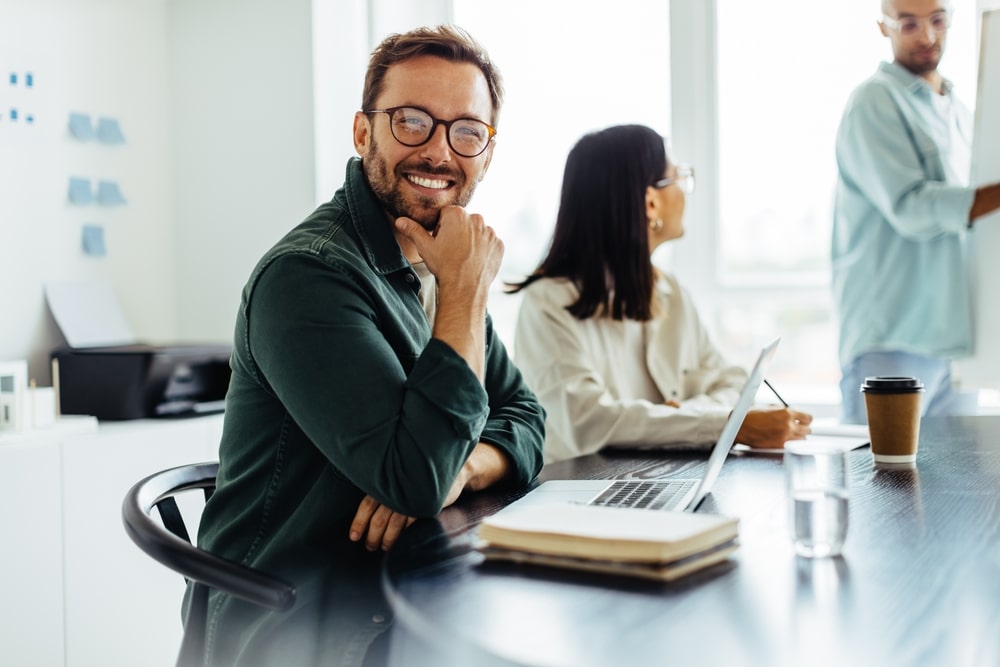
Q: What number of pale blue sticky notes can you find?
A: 5